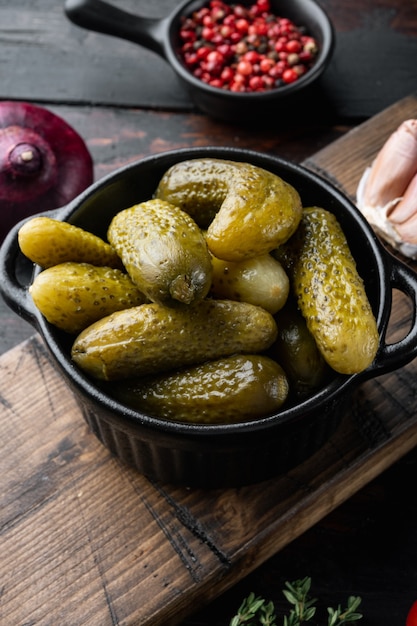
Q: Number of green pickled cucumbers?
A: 9